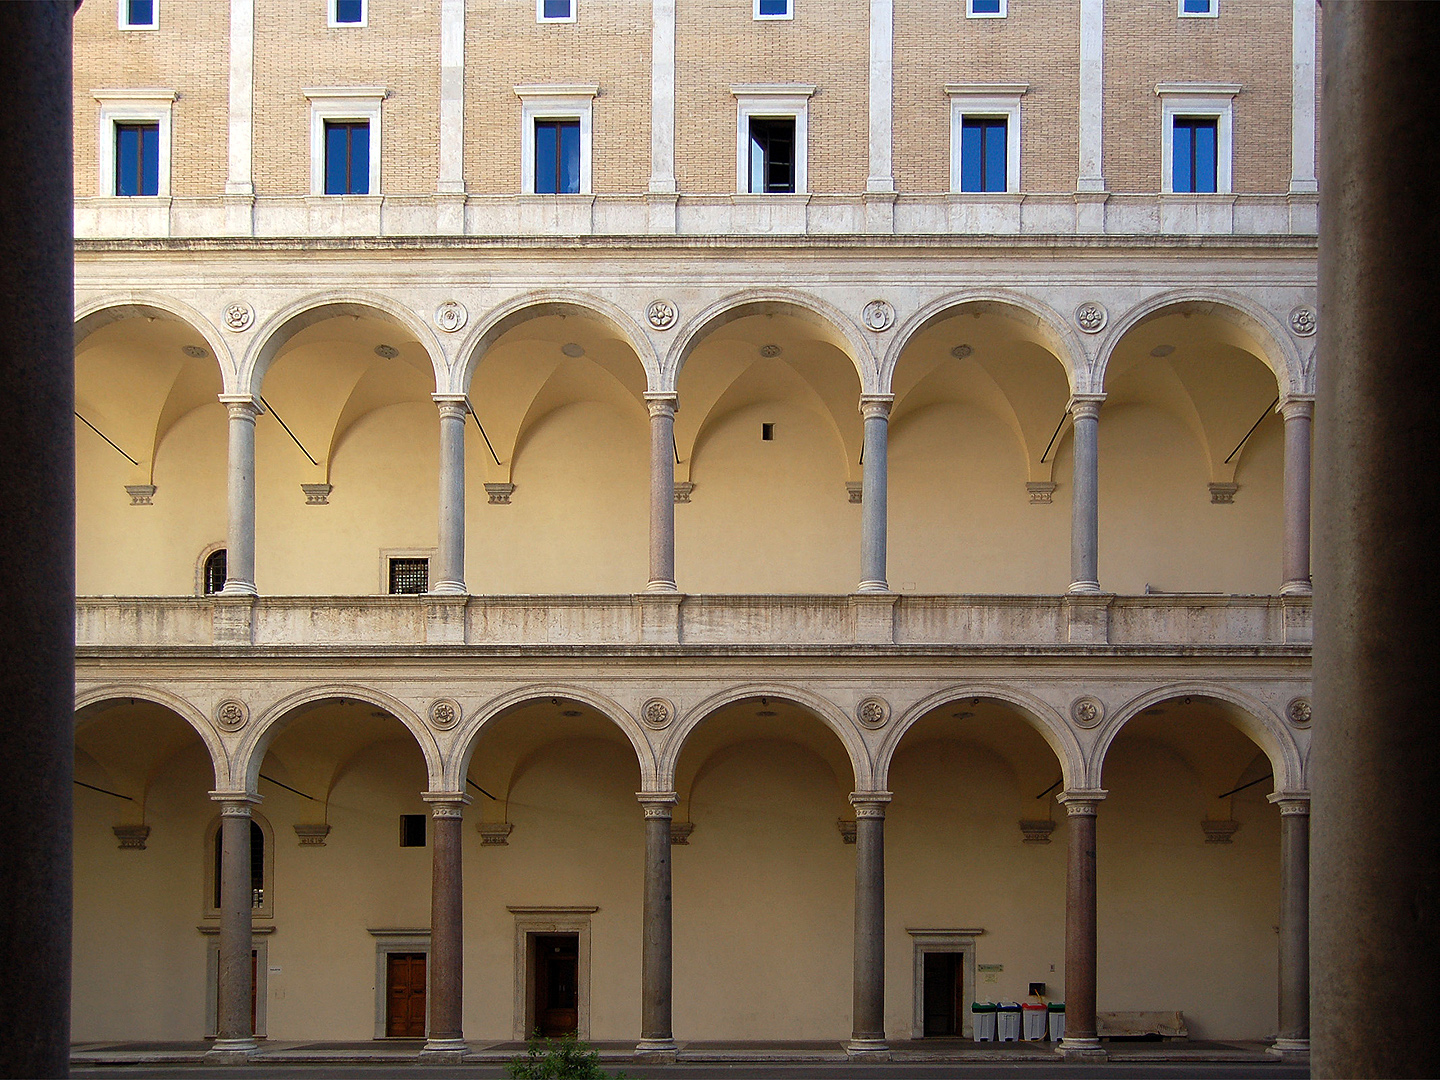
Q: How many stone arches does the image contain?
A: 12